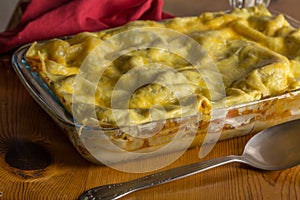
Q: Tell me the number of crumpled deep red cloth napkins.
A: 1